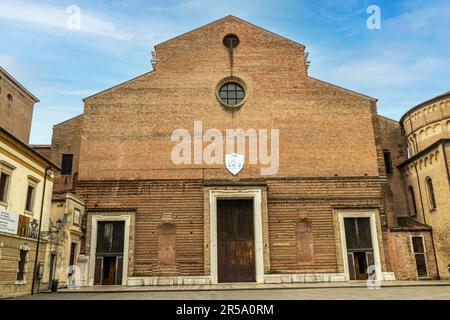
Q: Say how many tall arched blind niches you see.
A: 2